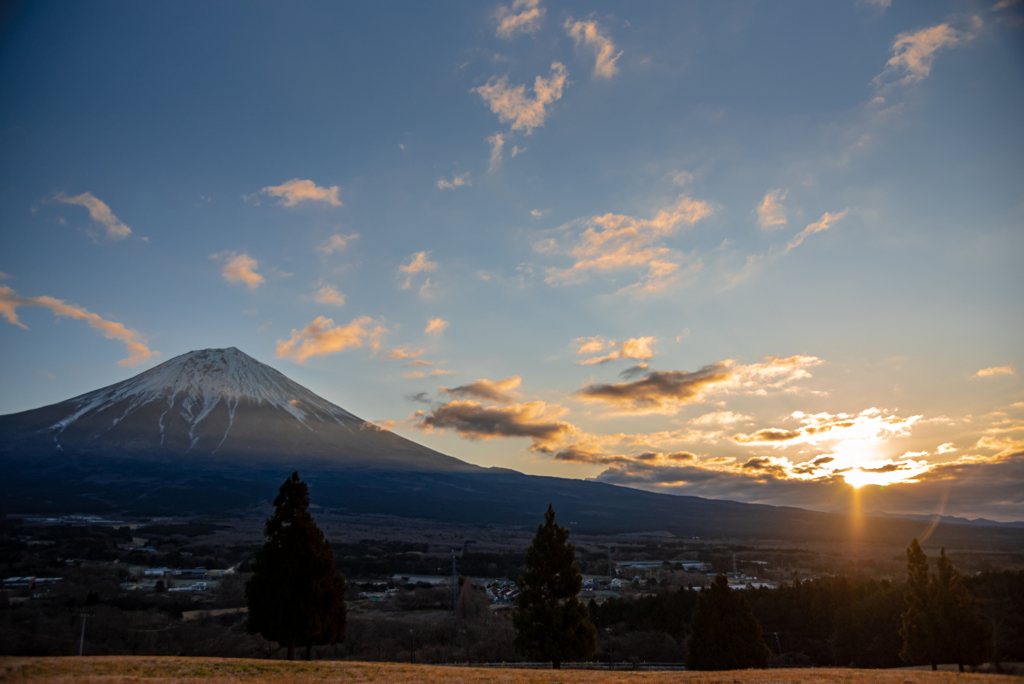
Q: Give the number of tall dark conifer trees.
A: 5